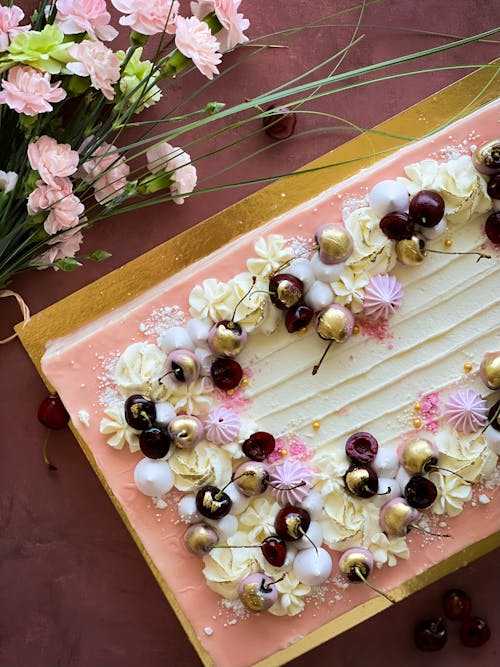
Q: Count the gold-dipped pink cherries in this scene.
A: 14